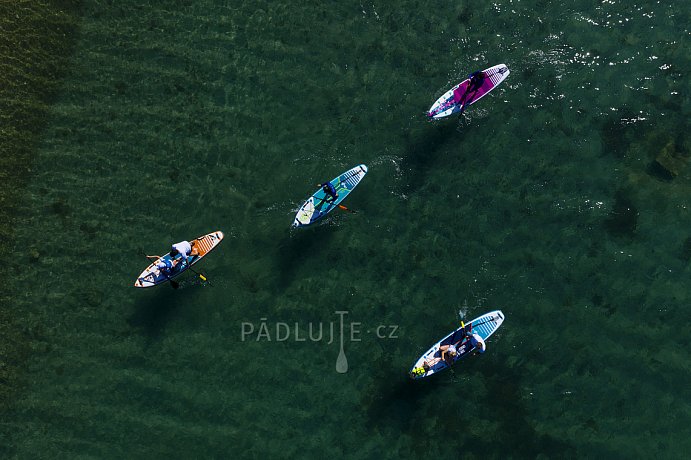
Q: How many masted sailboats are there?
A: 0